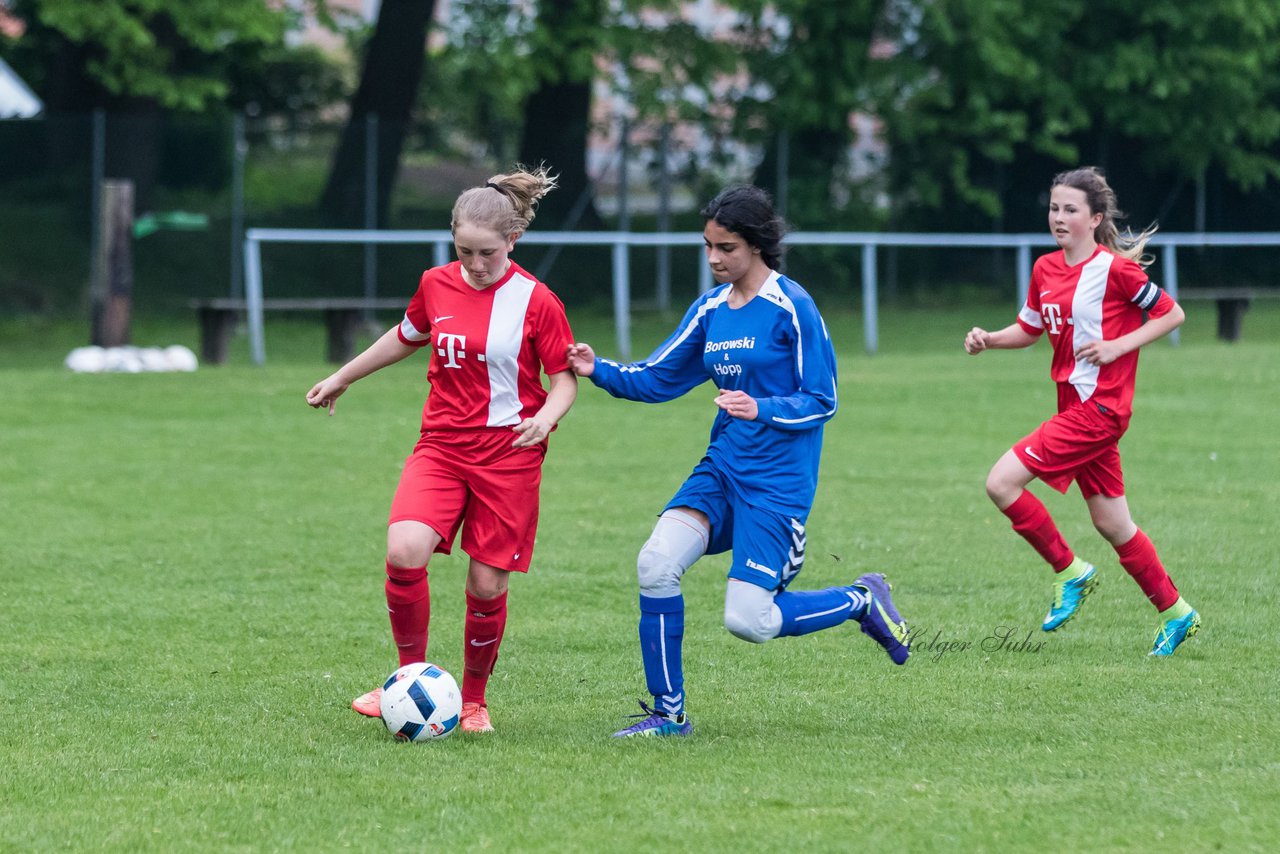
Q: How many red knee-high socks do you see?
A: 4